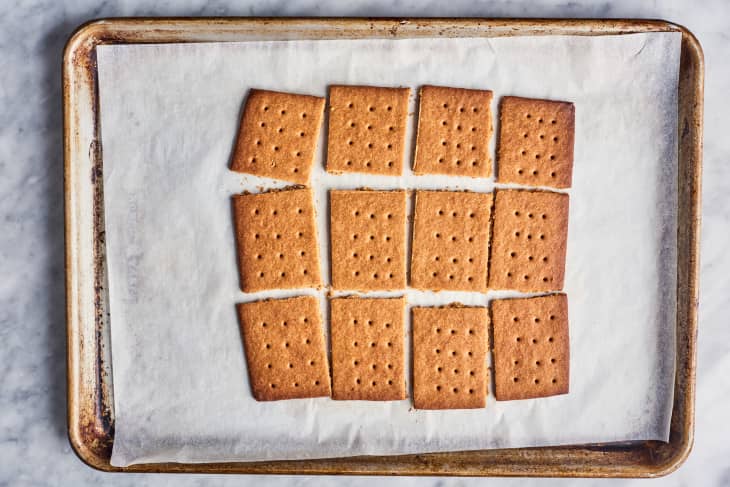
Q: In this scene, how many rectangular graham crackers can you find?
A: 12